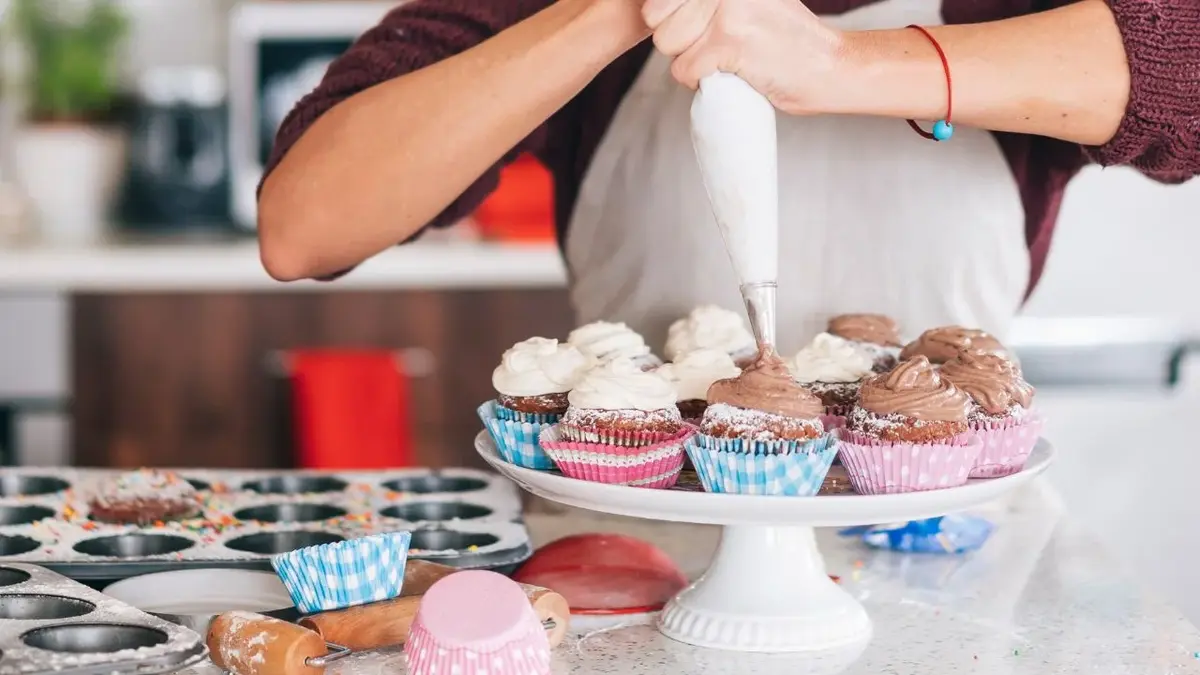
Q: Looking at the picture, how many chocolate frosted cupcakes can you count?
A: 5